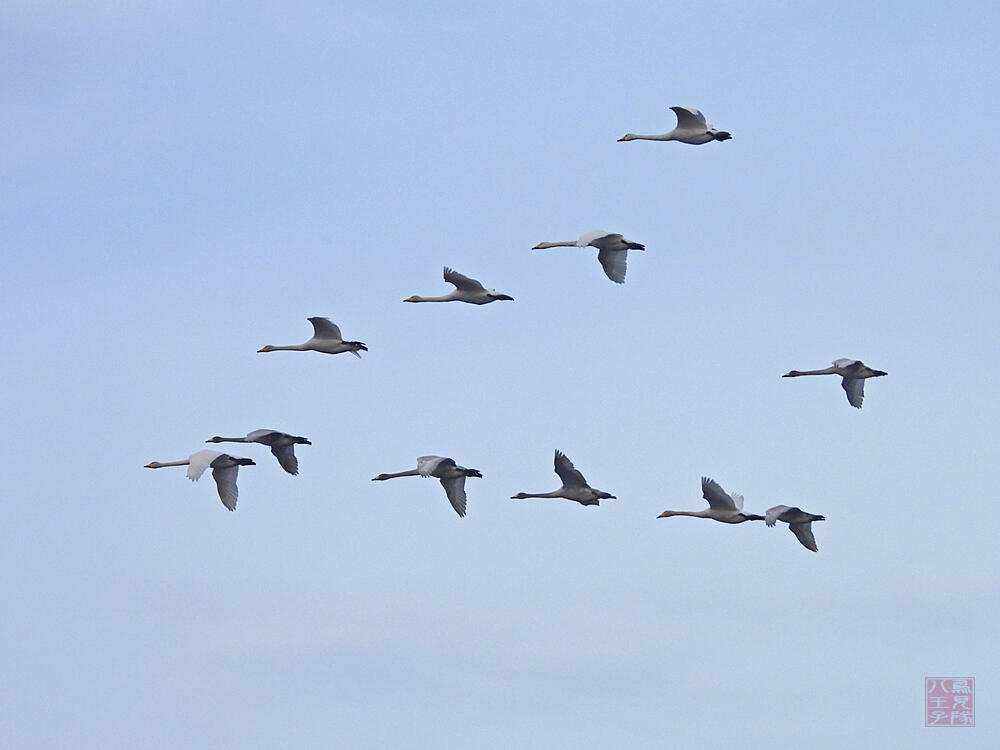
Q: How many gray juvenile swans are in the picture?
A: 5